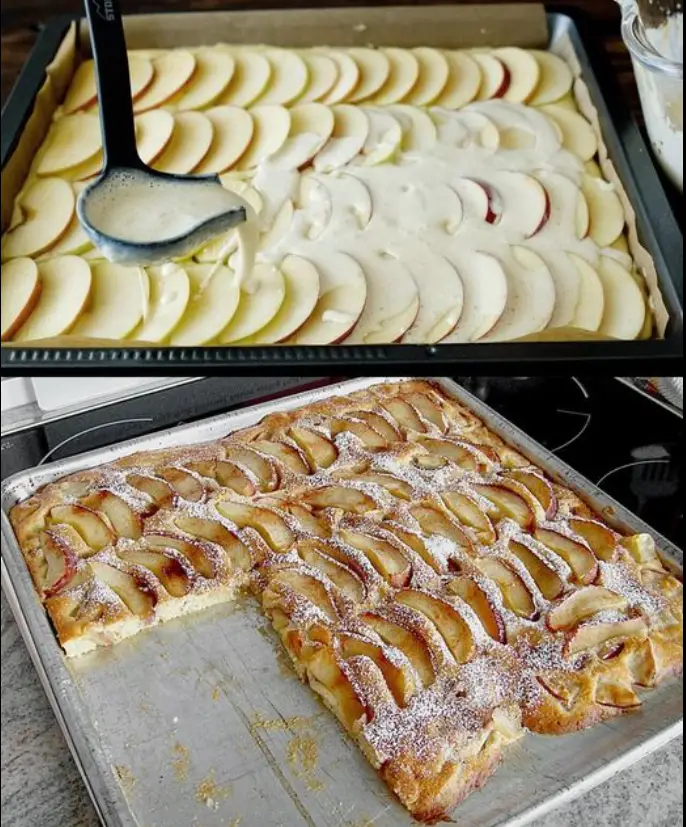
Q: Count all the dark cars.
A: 0